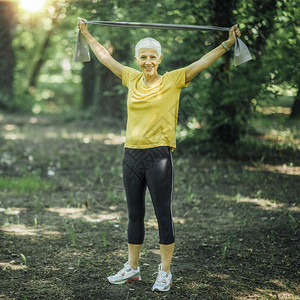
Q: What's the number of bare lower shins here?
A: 2